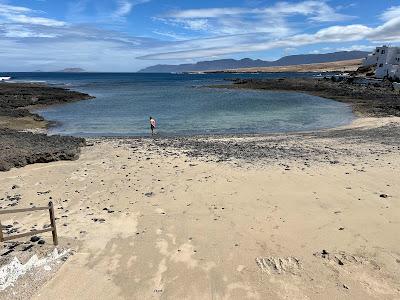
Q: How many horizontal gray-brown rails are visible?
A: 2